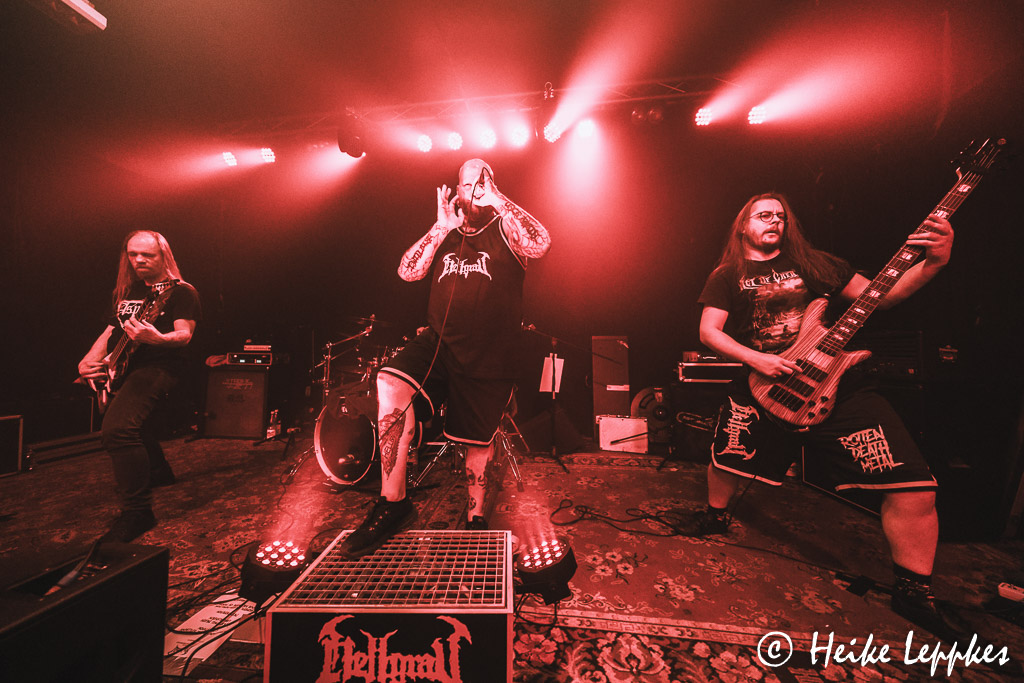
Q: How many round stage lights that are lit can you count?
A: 12